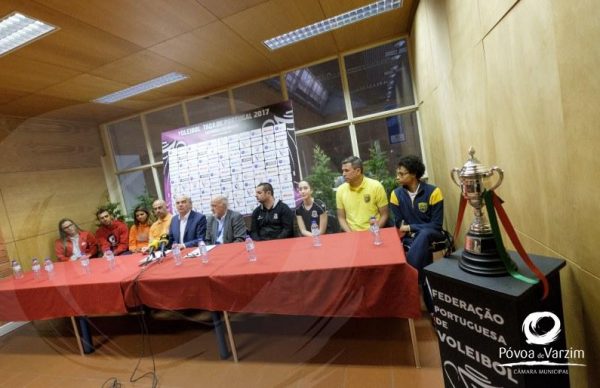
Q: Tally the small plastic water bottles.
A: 10